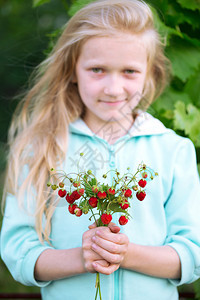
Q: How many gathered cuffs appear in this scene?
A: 2